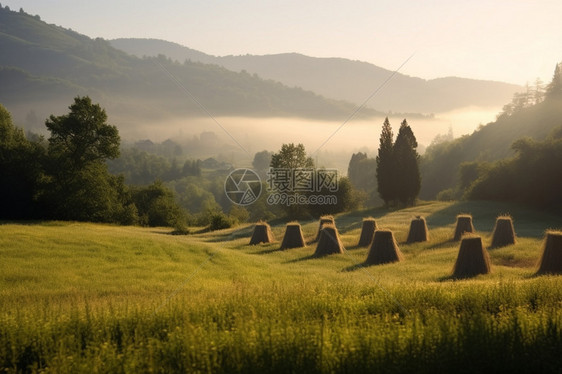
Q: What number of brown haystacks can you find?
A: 11